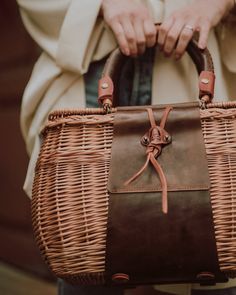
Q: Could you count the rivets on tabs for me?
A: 2